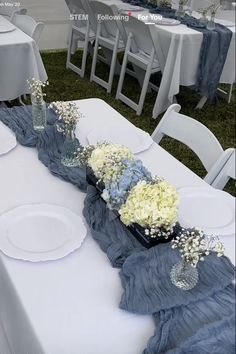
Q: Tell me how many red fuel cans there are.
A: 0